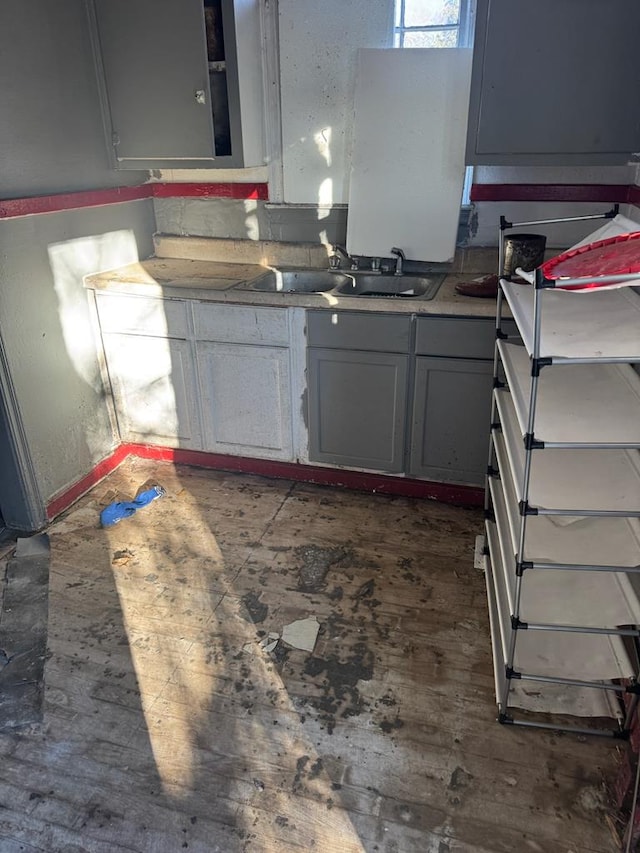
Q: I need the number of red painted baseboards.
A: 2